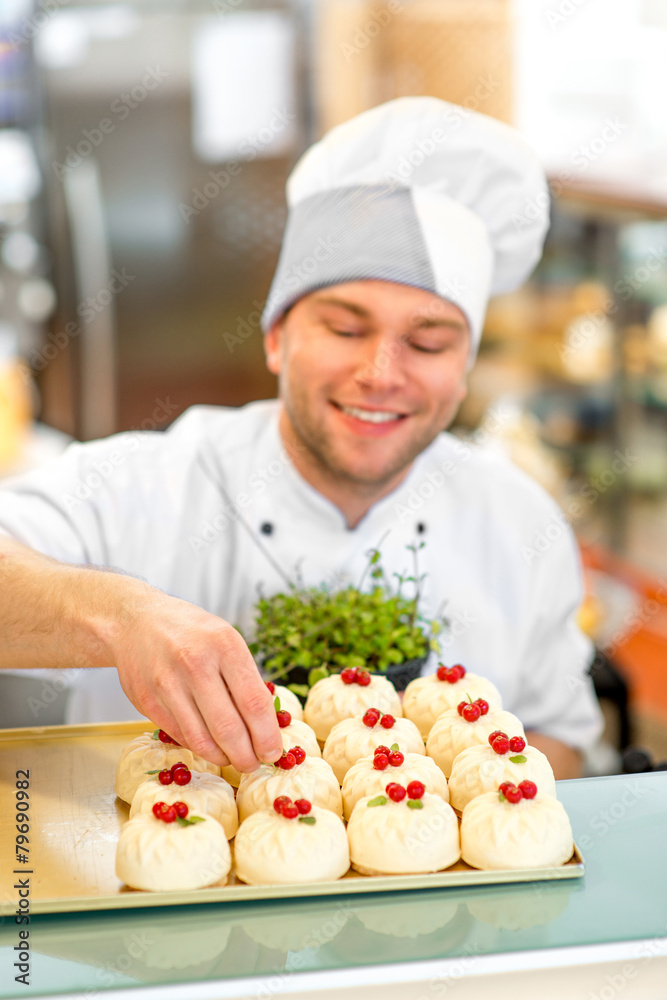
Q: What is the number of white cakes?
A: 15